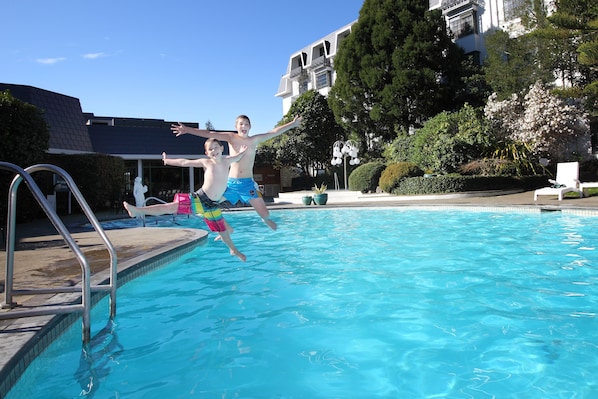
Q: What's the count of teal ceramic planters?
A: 2